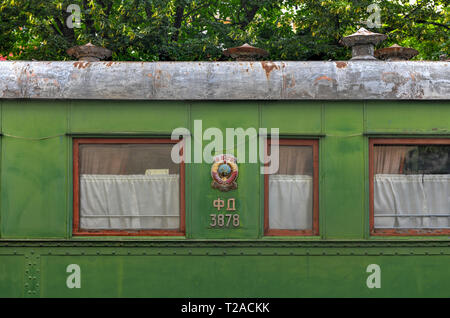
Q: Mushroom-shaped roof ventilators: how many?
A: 4